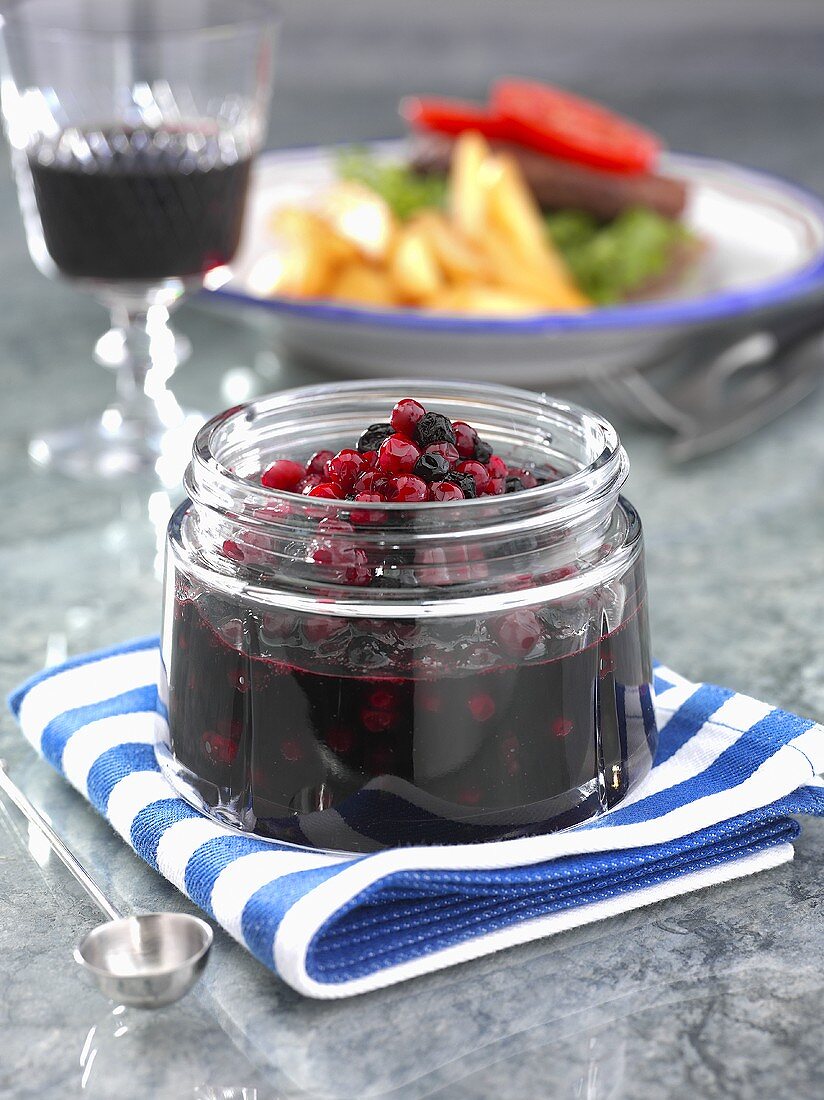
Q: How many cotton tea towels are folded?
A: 1